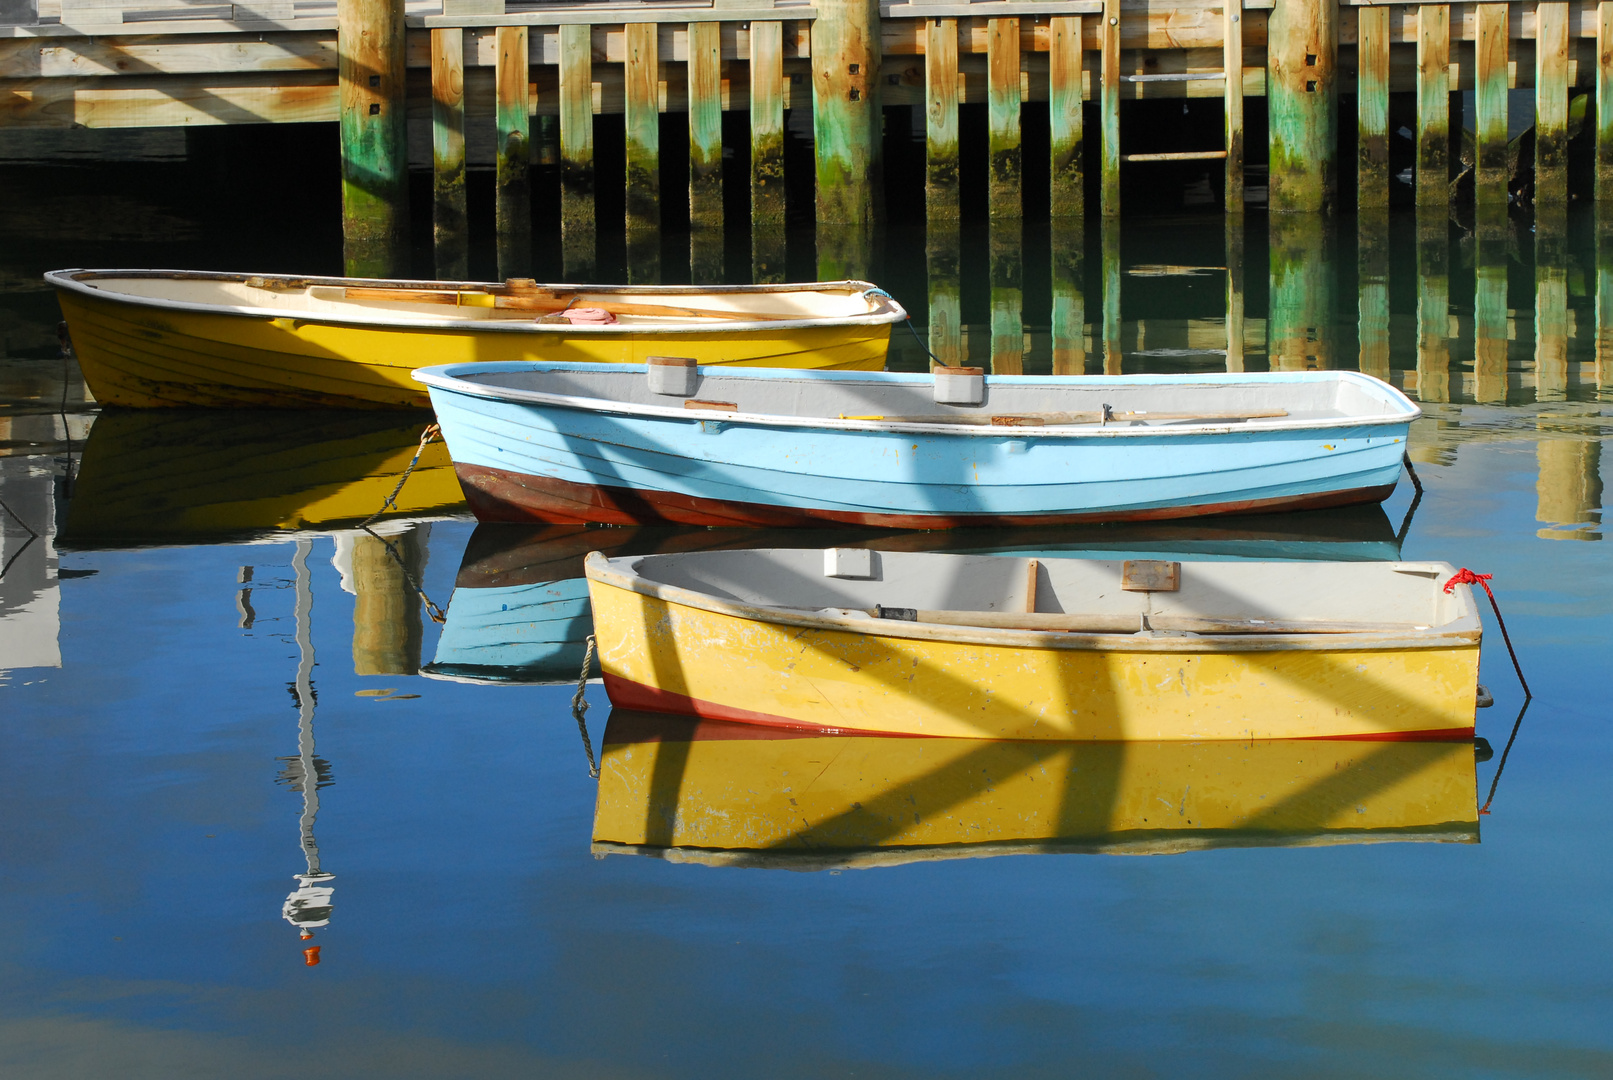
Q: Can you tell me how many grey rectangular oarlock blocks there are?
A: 3